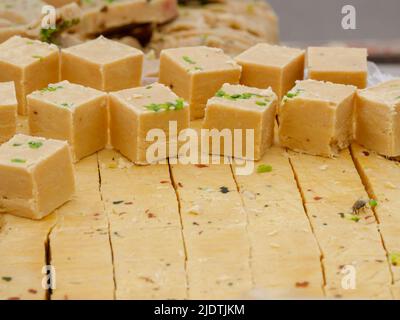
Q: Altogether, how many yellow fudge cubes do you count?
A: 12